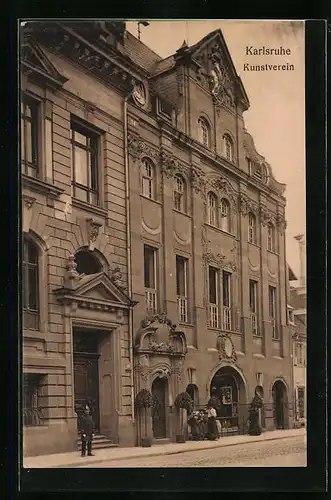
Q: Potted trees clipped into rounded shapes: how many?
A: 2